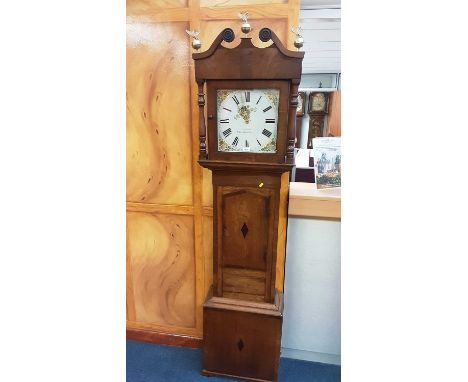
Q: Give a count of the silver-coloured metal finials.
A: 3